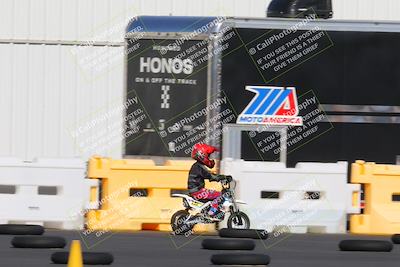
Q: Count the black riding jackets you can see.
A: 1